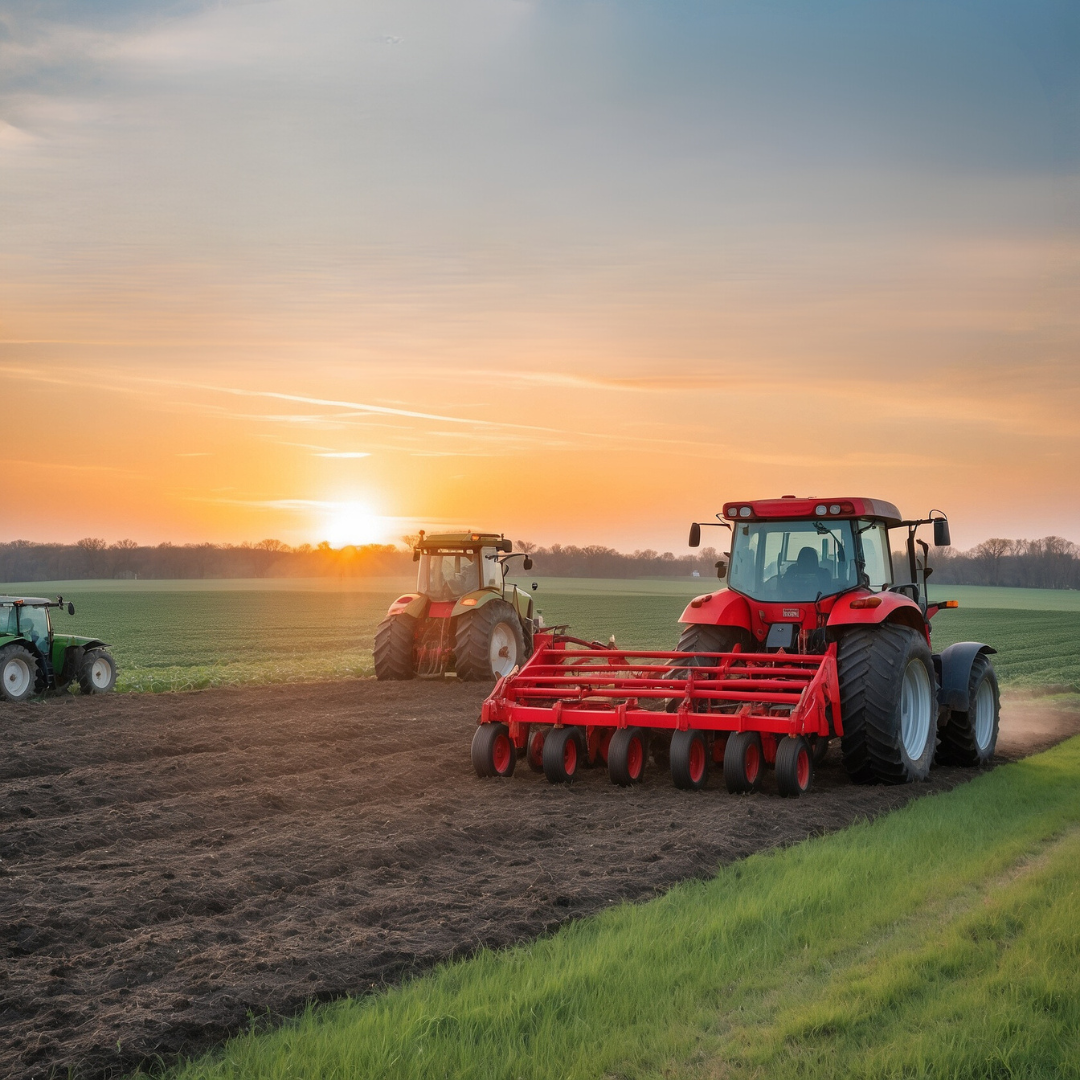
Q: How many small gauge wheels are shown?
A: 6